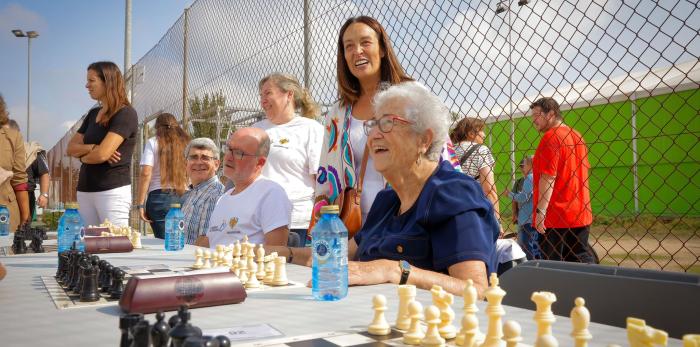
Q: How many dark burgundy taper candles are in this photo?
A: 0